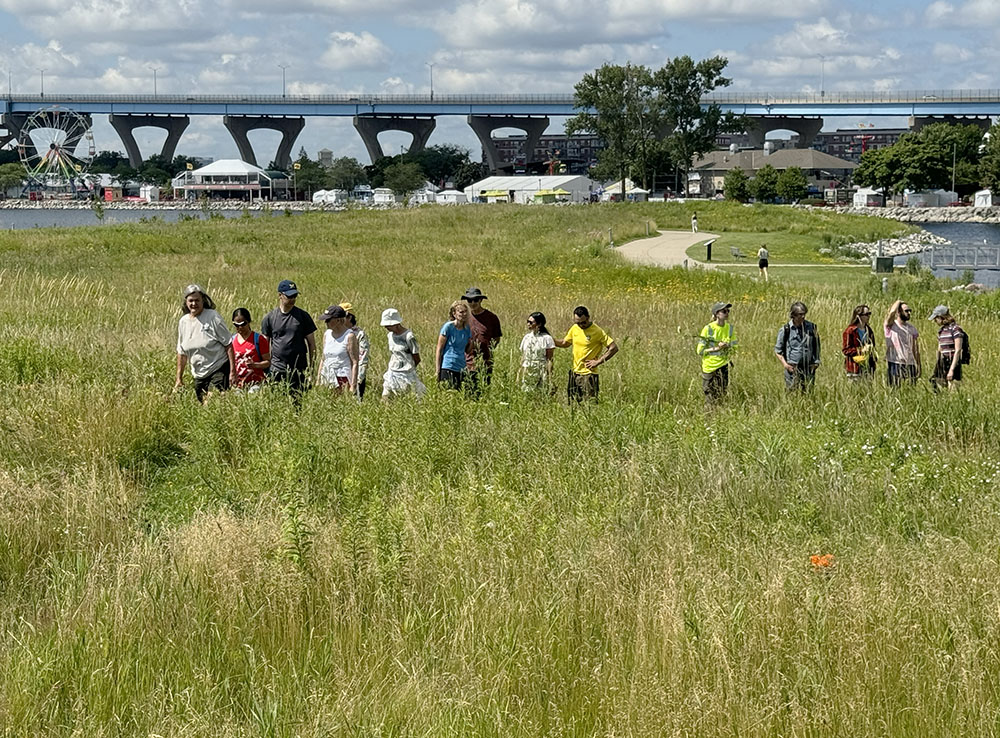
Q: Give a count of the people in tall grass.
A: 15